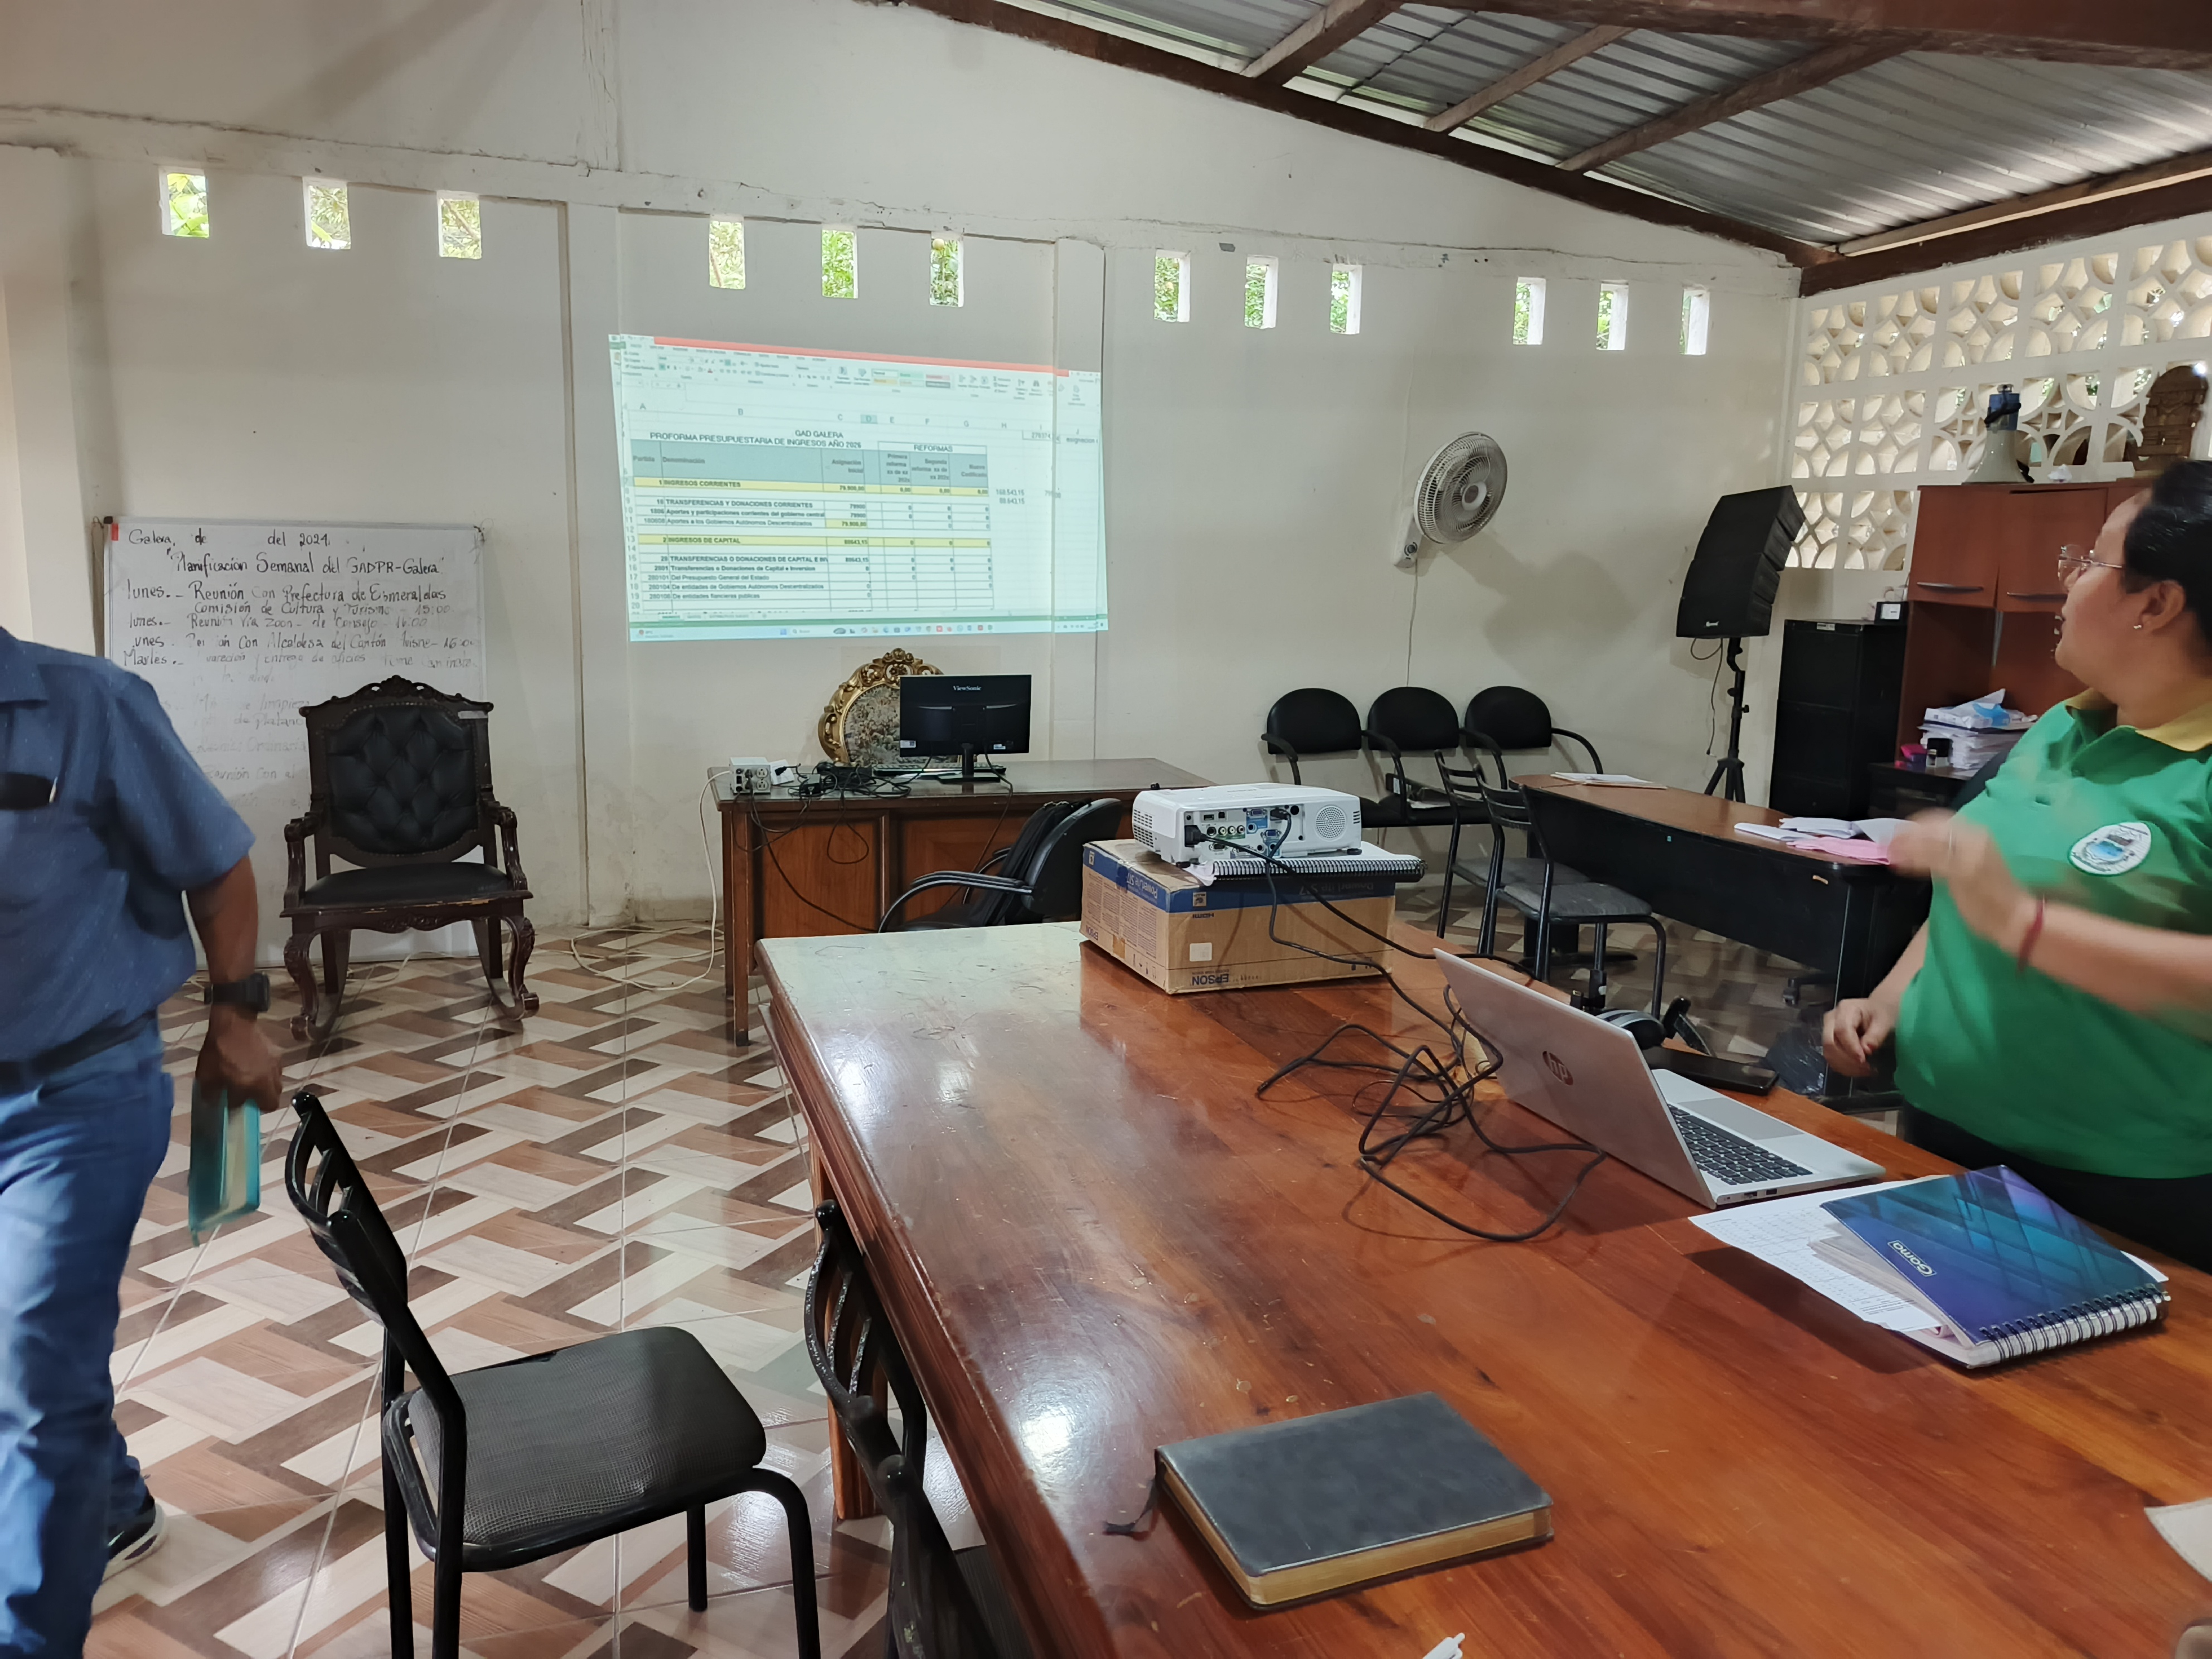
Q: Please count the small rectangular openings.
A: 12